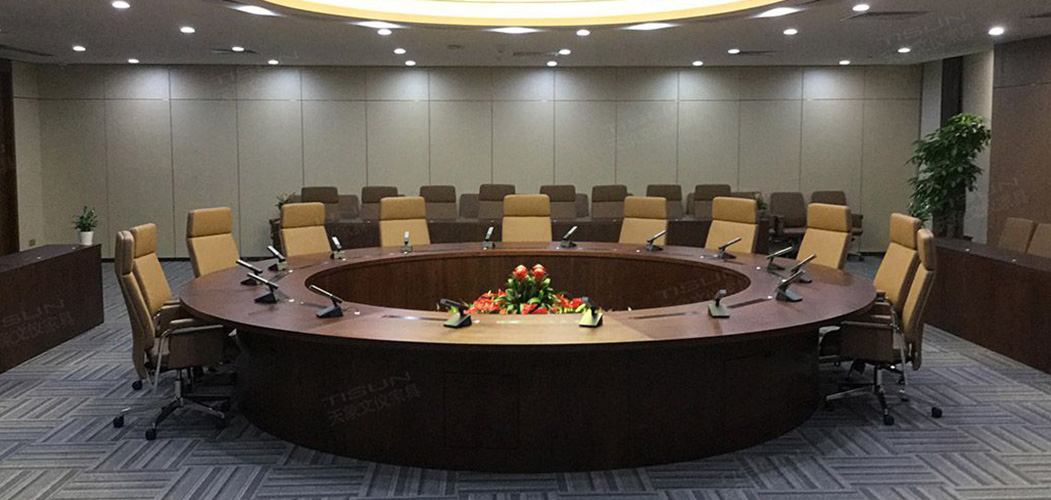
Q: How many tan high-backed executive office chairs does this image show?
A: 11